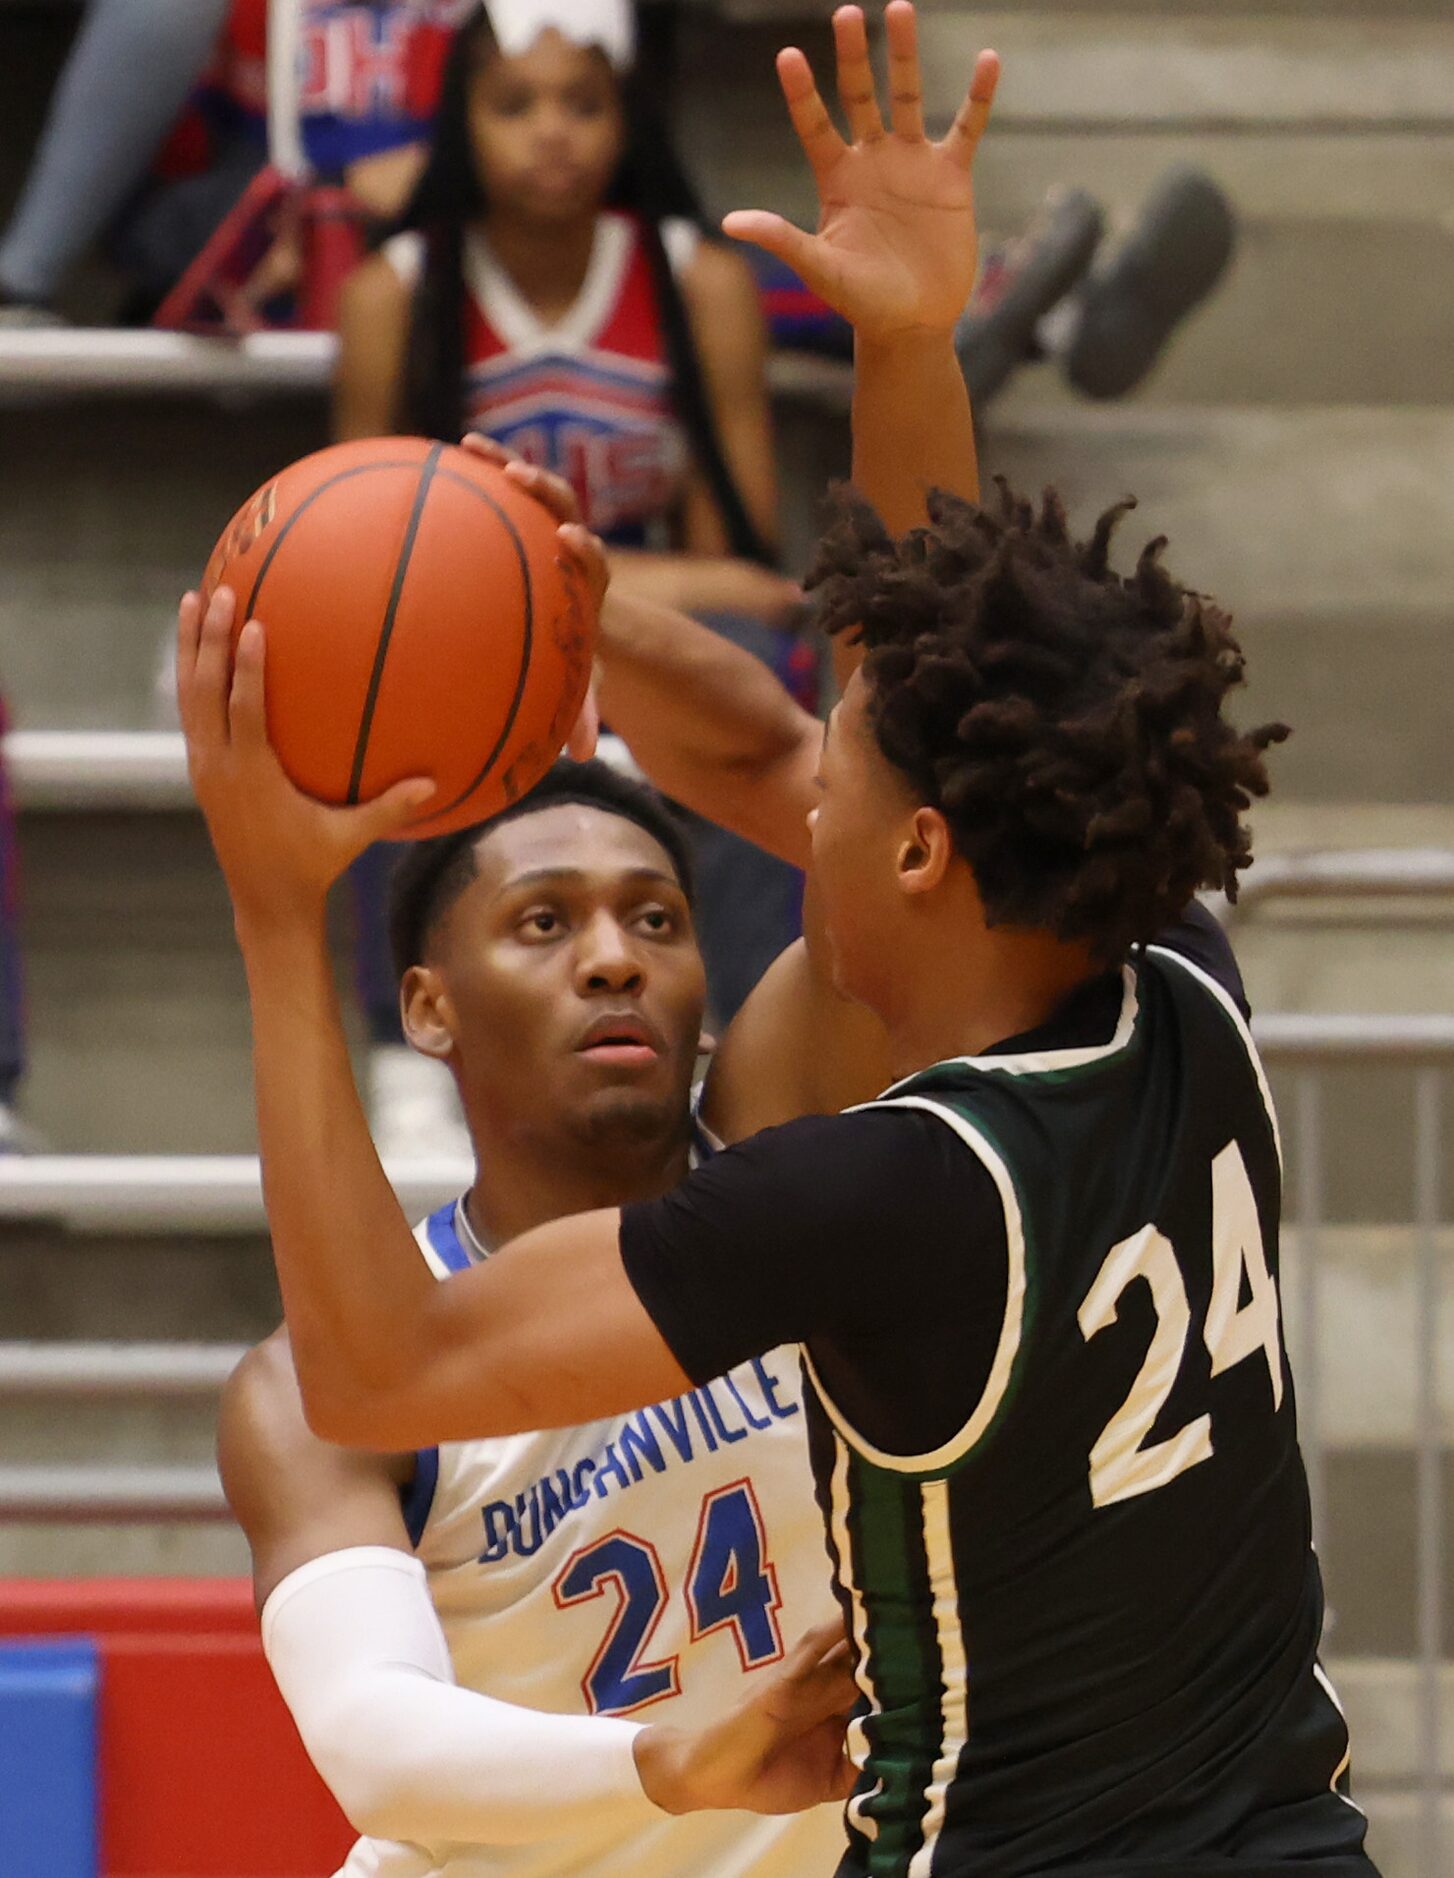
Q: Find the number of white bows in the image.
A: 1